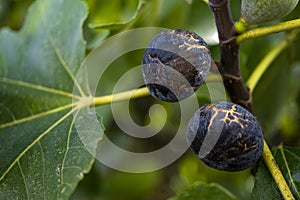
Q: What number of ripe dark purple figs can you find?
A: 2